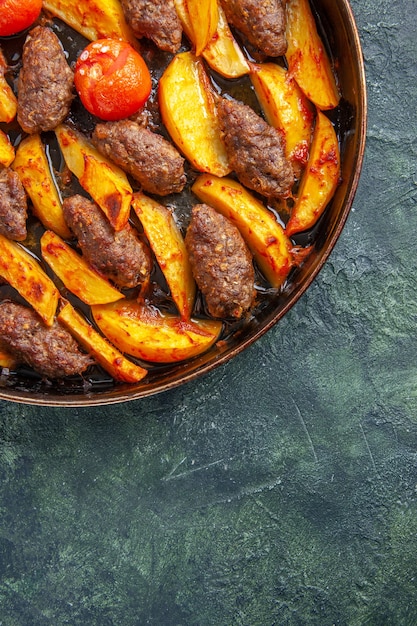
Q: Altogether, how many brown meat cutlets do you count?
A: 9